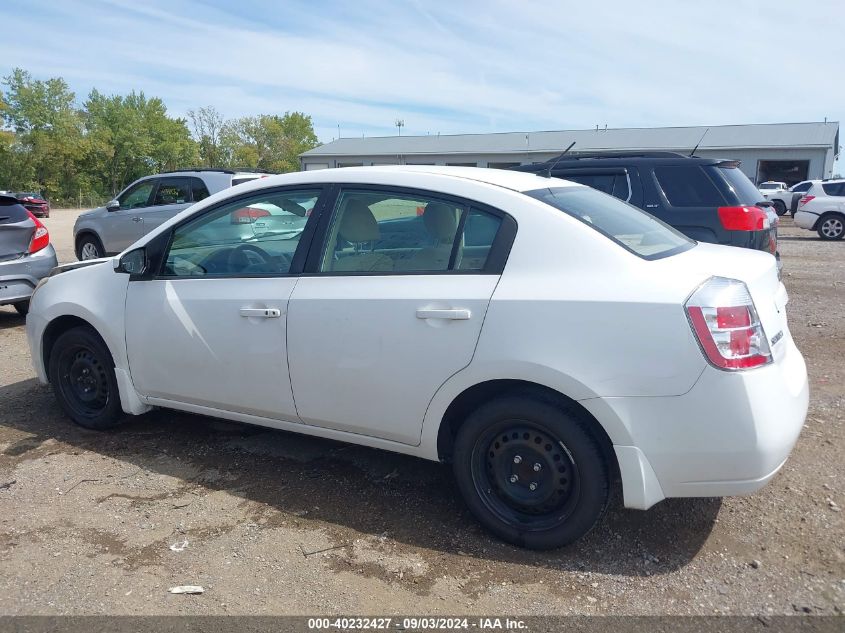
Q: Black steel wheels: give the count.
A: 2